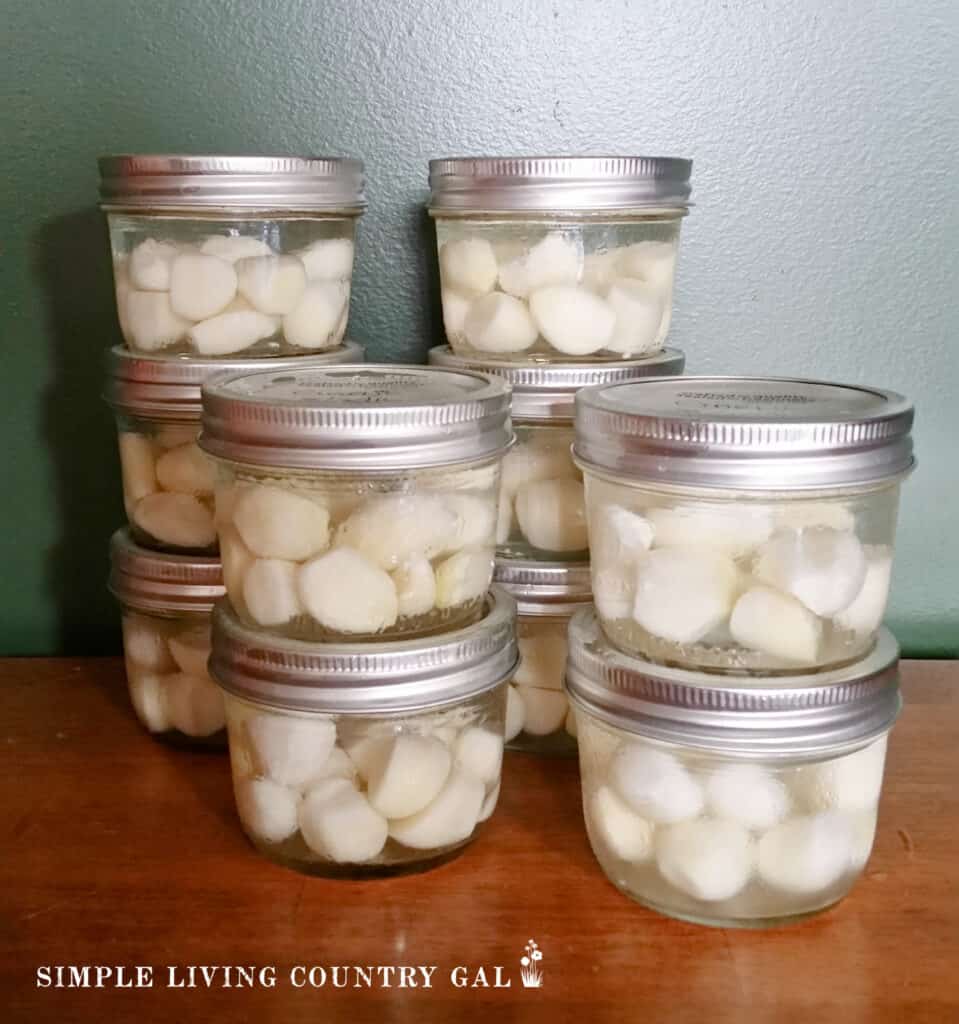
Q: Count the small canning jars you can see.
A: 10